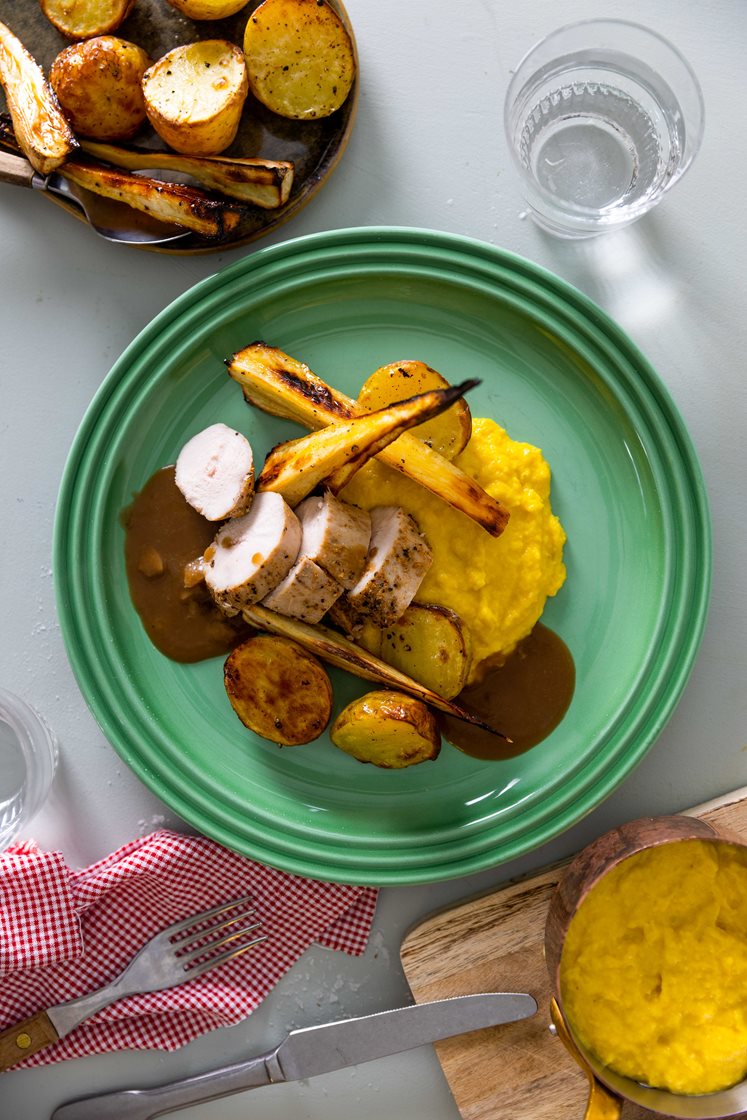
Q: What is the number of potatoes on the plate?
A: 4